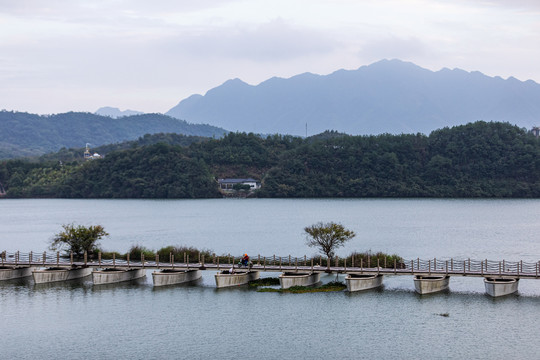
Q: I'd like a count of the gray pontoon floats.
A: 9